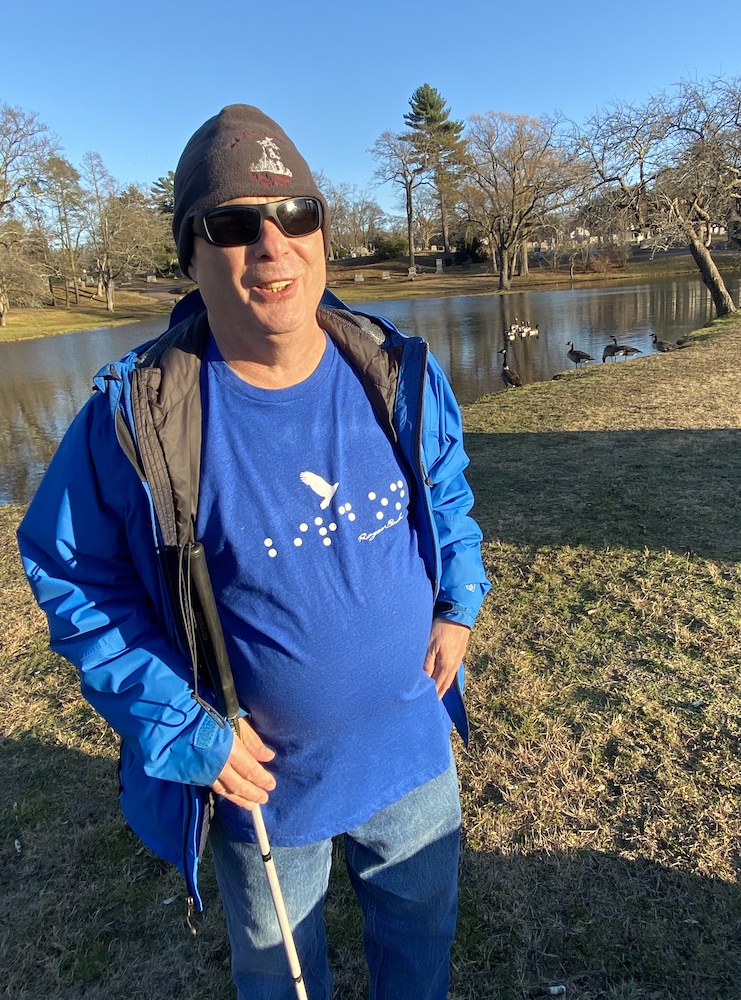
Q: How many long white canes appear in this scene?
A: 1